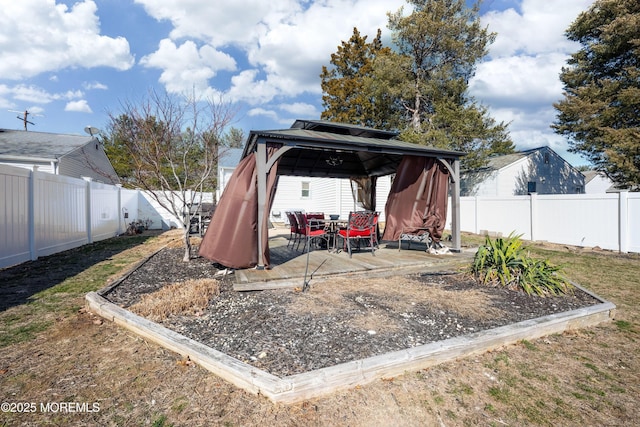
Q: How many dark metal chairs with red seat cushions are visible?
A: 6